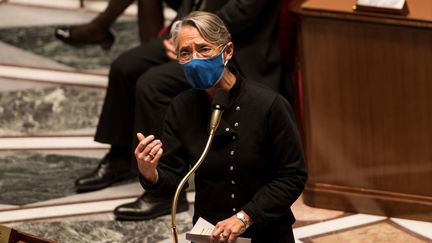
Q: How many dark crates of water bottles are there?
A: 0